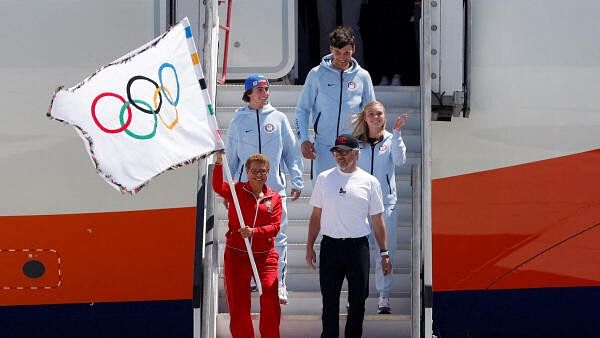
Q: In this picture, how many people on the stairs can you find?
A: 5